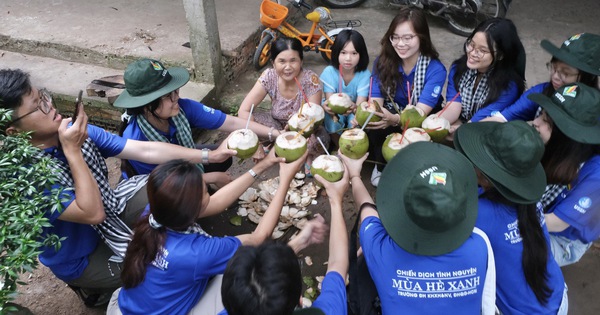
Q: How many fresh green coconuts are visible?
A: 12